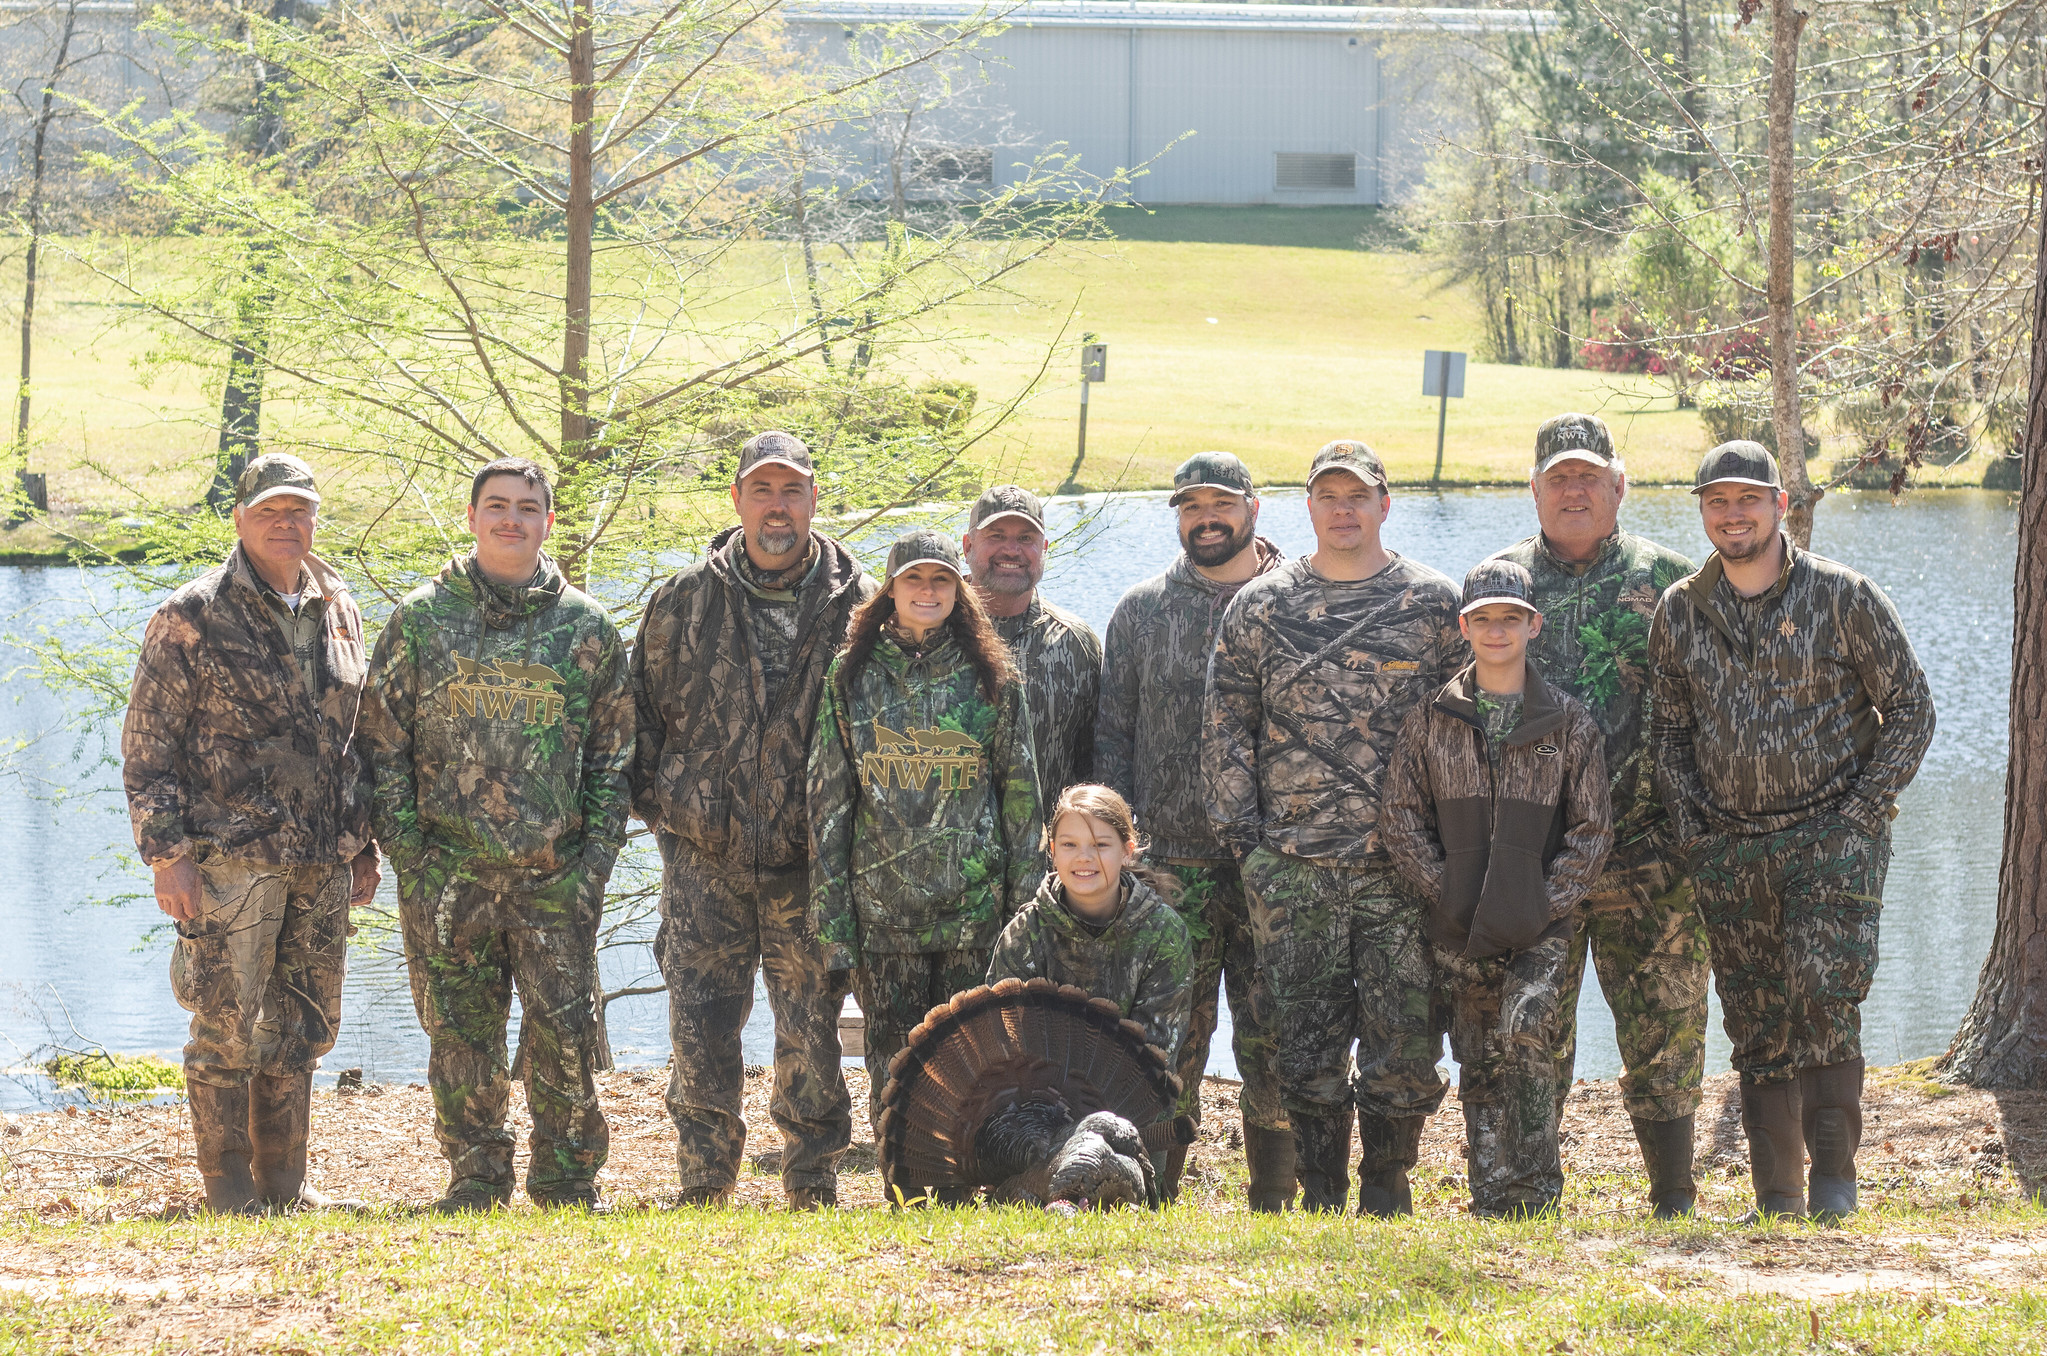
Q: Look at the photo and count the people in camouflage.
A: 11